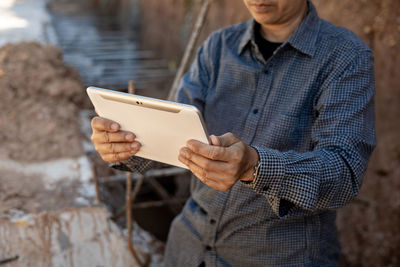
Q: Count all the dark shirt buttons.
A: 5